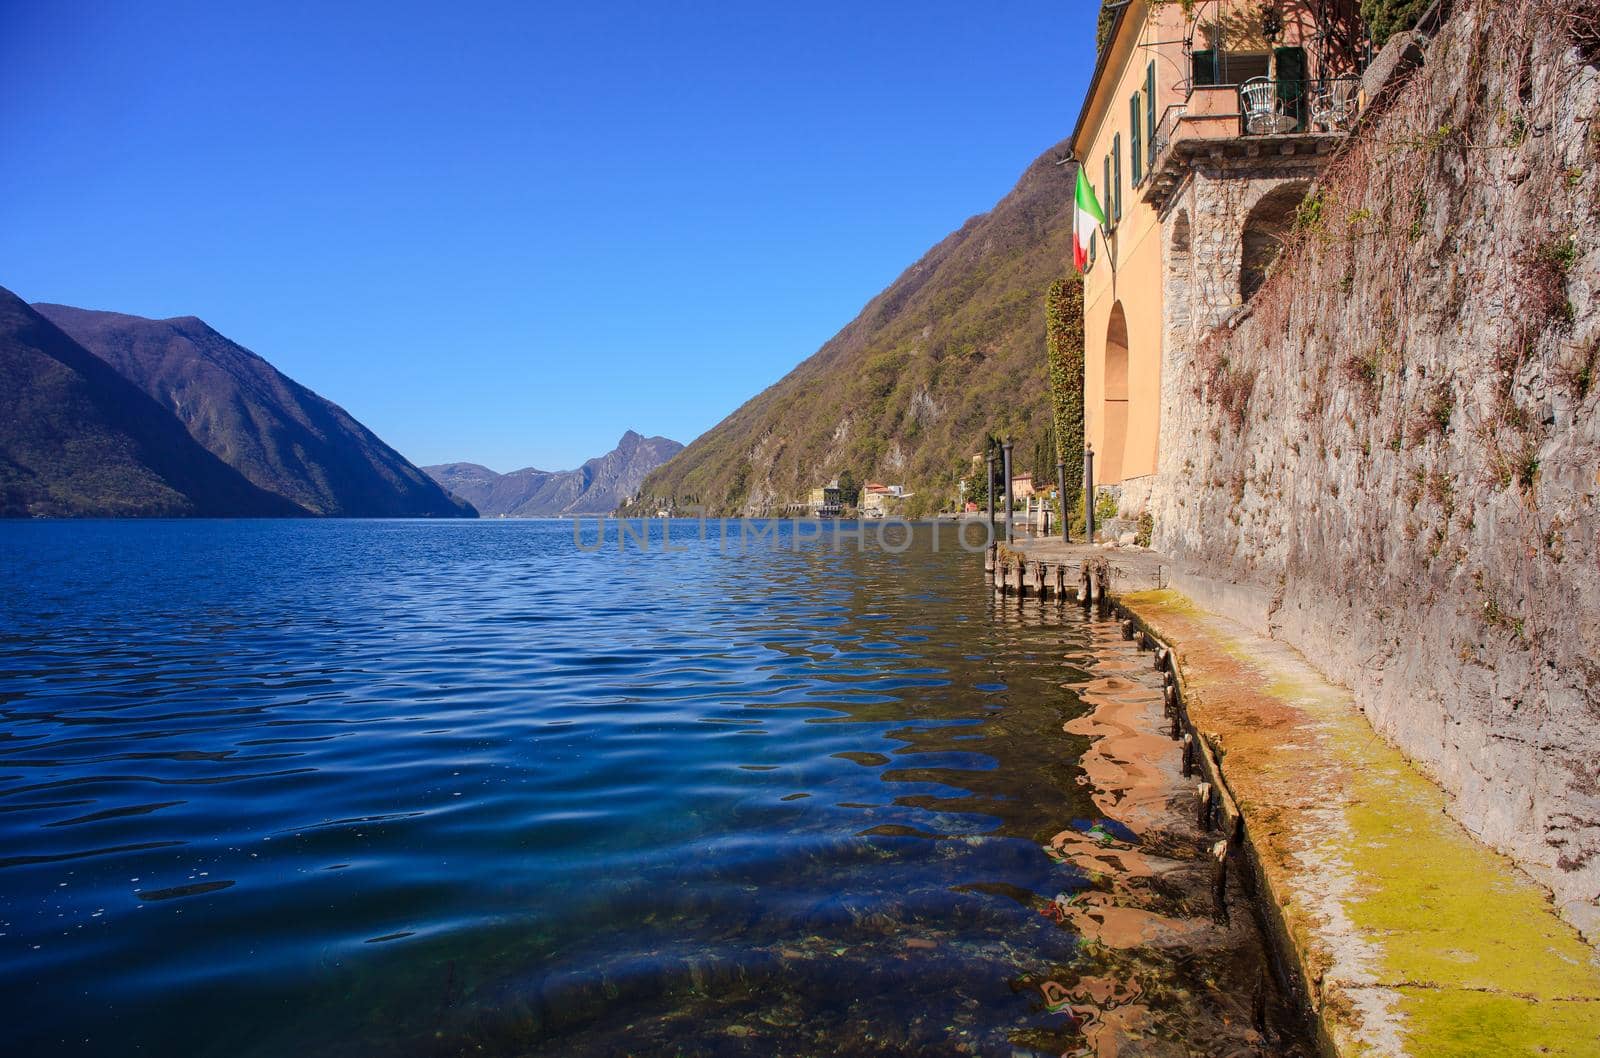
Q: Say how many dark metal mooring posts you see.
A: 4